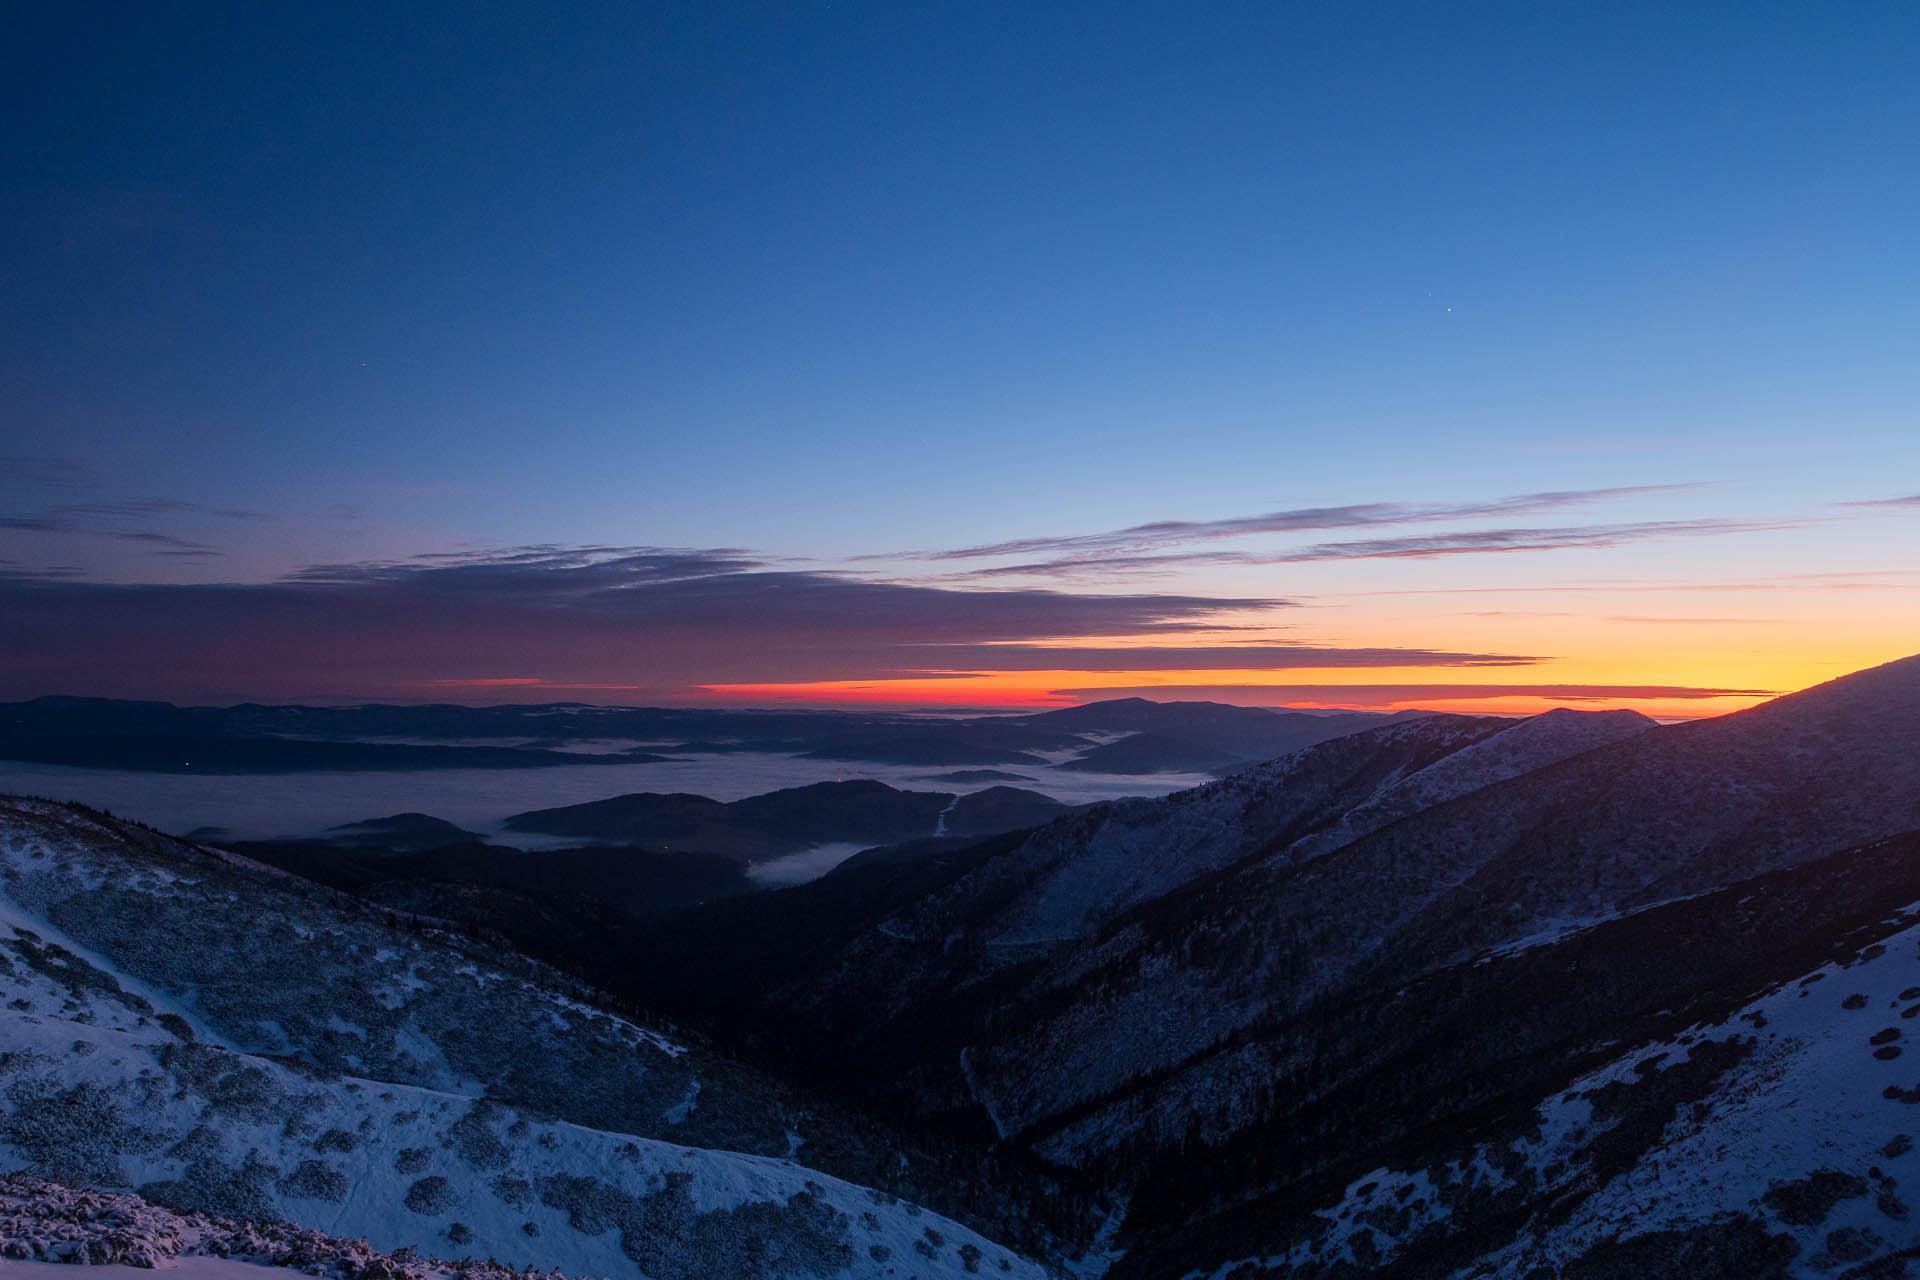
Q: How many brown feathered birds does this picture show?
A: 0